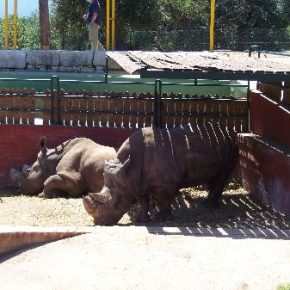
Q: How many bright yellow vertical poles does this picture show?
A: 5